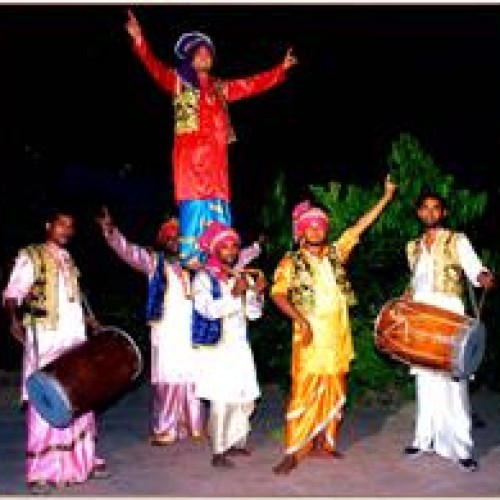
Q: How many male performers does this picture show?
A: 6